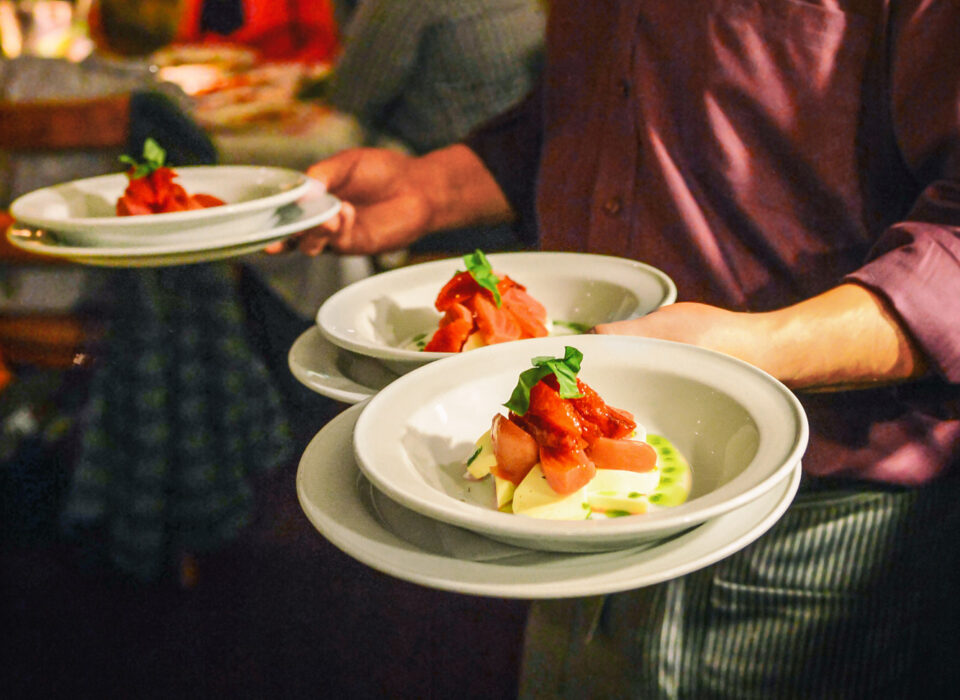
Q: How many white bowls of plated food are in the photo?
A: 3